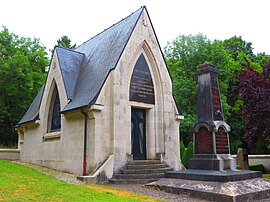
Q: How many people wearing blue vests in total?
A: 0